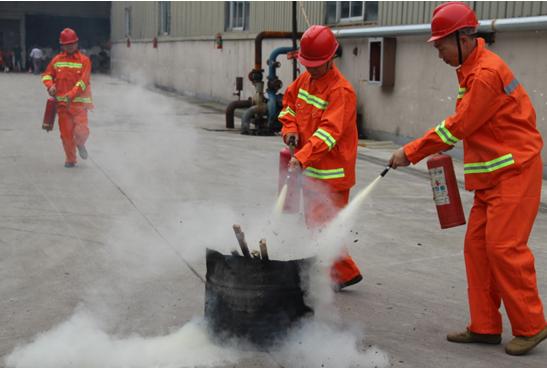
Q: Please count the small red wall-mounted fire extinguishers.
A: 3